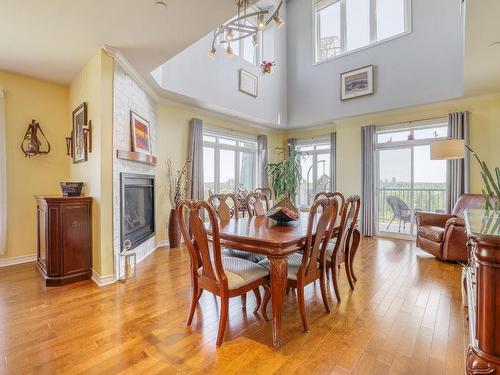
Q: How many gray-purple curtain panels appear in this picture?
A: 6